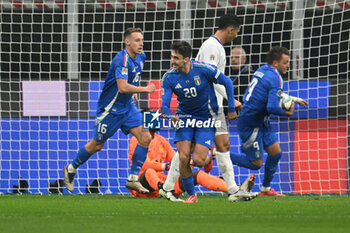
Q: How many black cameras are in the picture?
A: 3